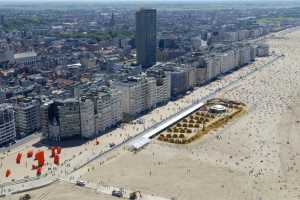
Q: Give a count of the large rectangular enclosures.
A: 1